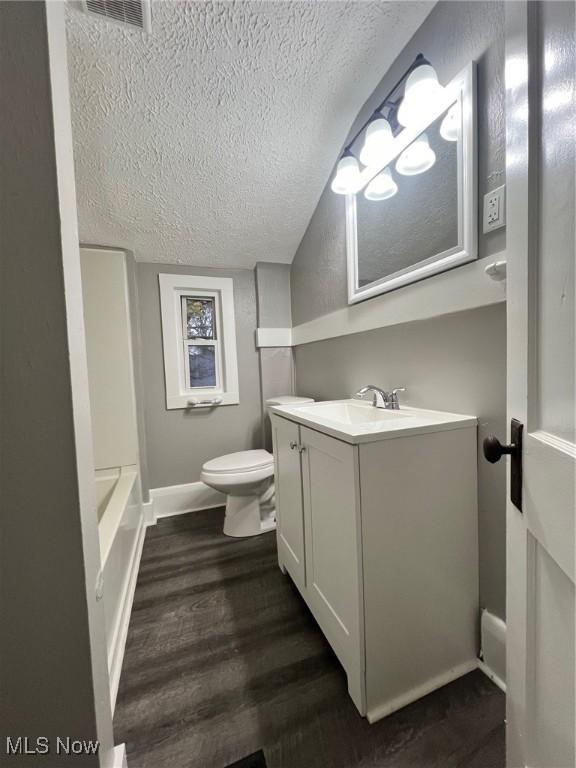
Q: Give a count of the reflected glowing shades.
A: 3